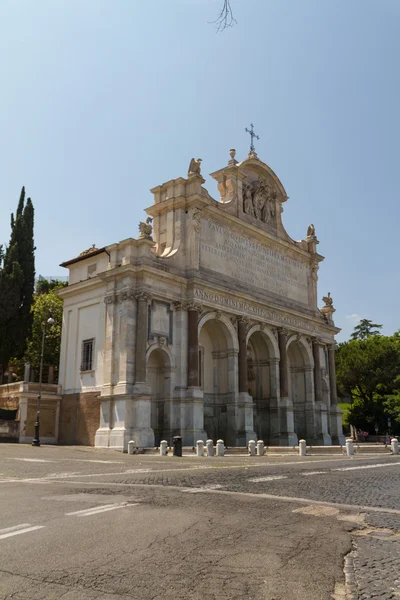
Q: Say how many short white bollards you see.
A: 10